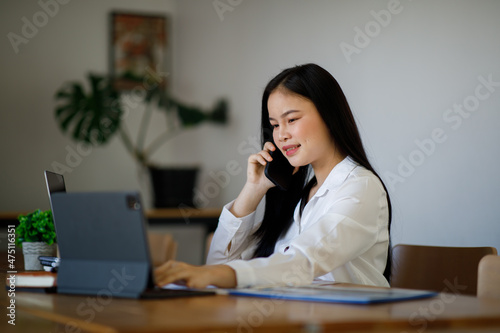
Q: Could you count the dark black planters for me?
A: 1